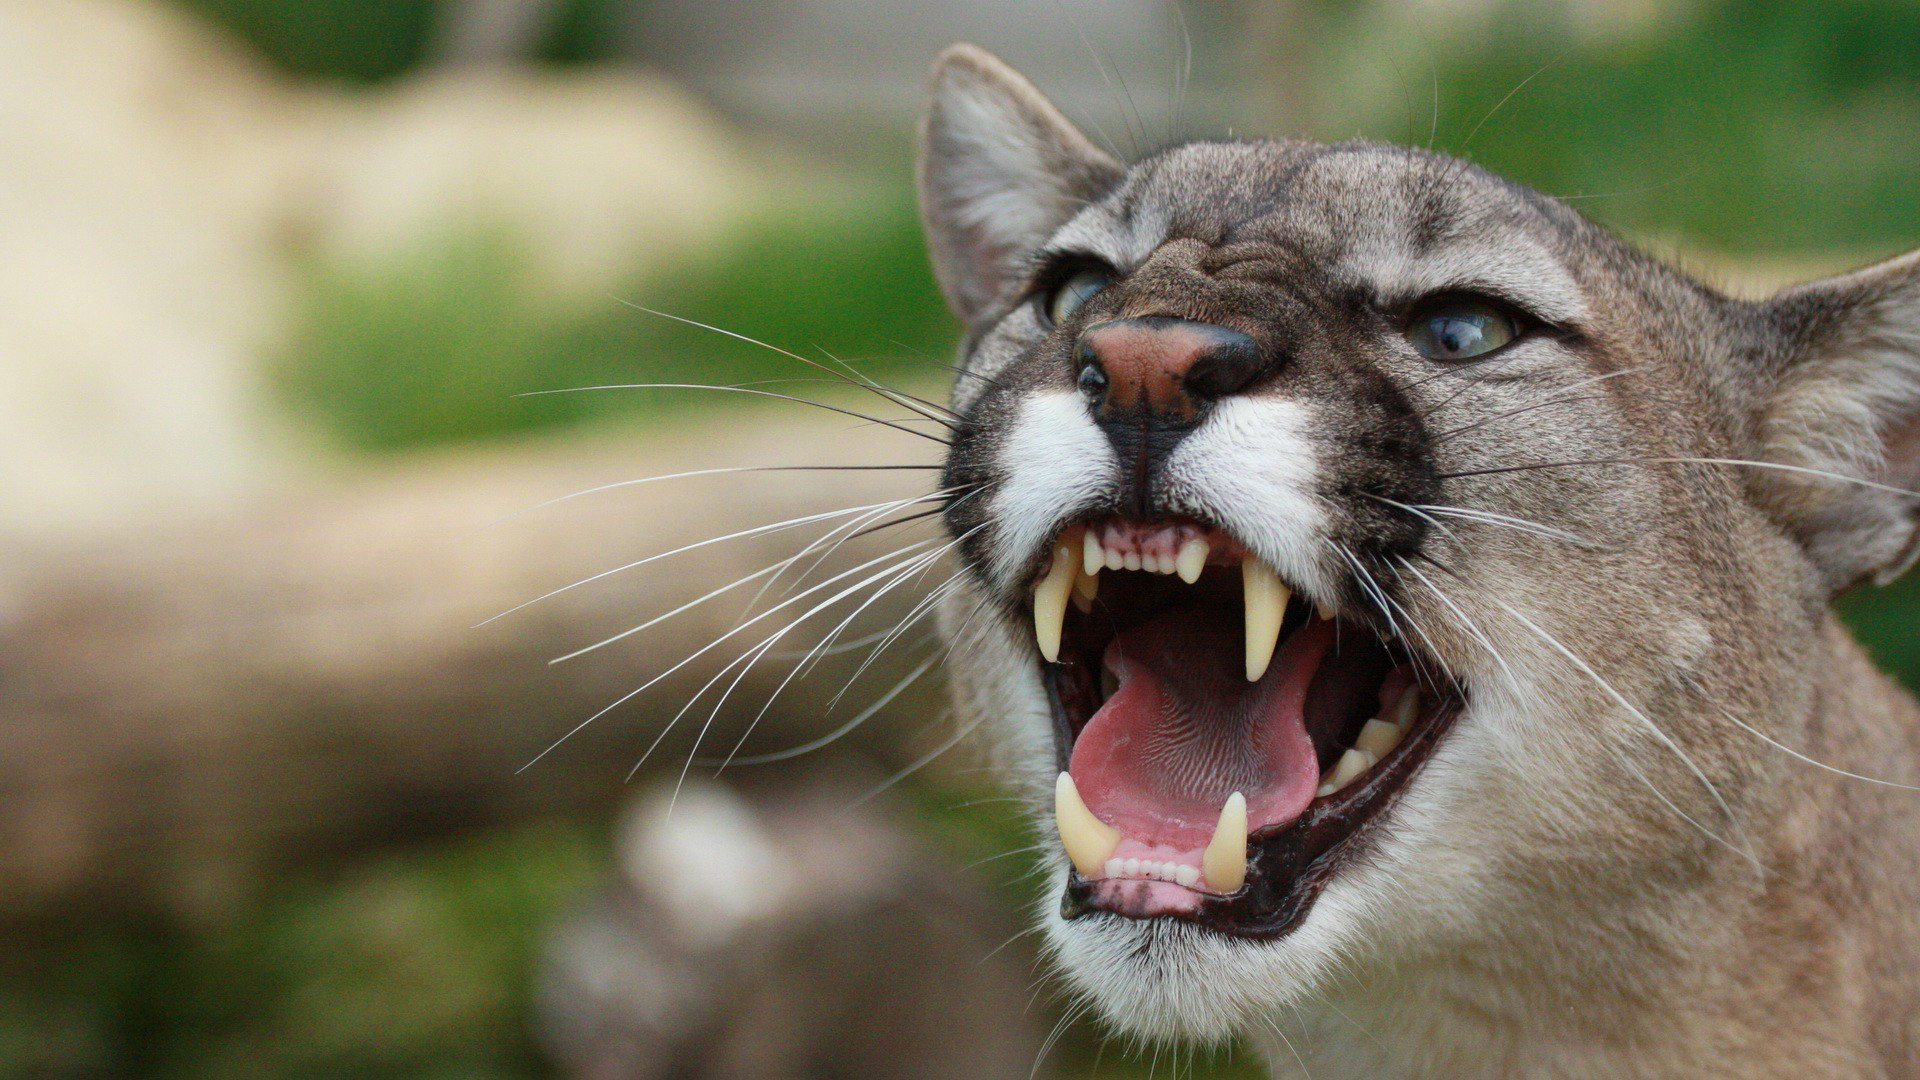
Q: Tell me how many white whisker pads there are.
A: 2